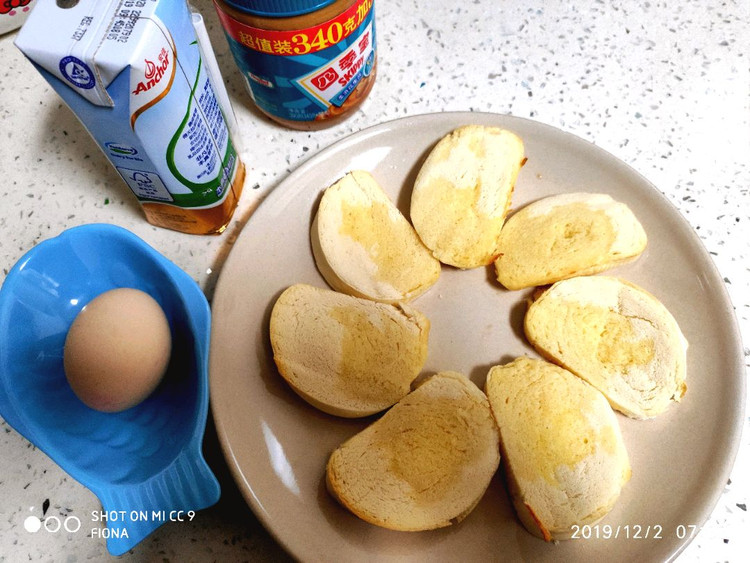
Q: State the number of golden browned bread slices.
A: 7